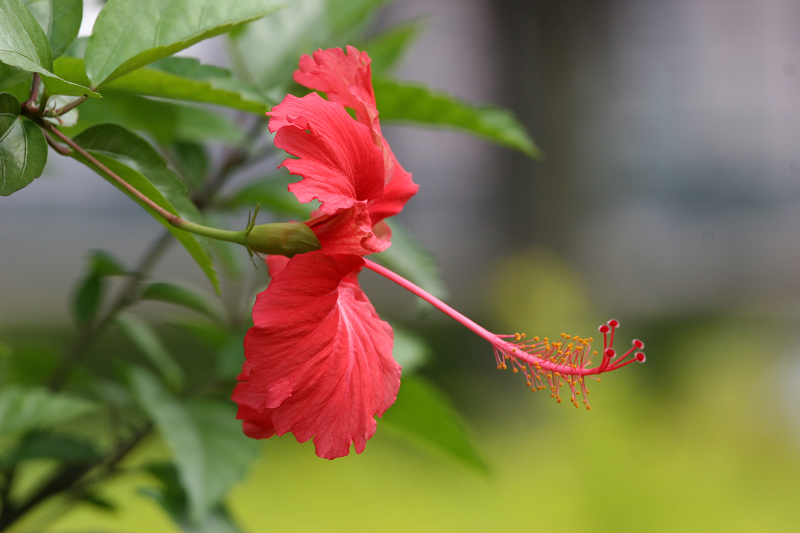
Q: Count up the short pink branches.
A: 5